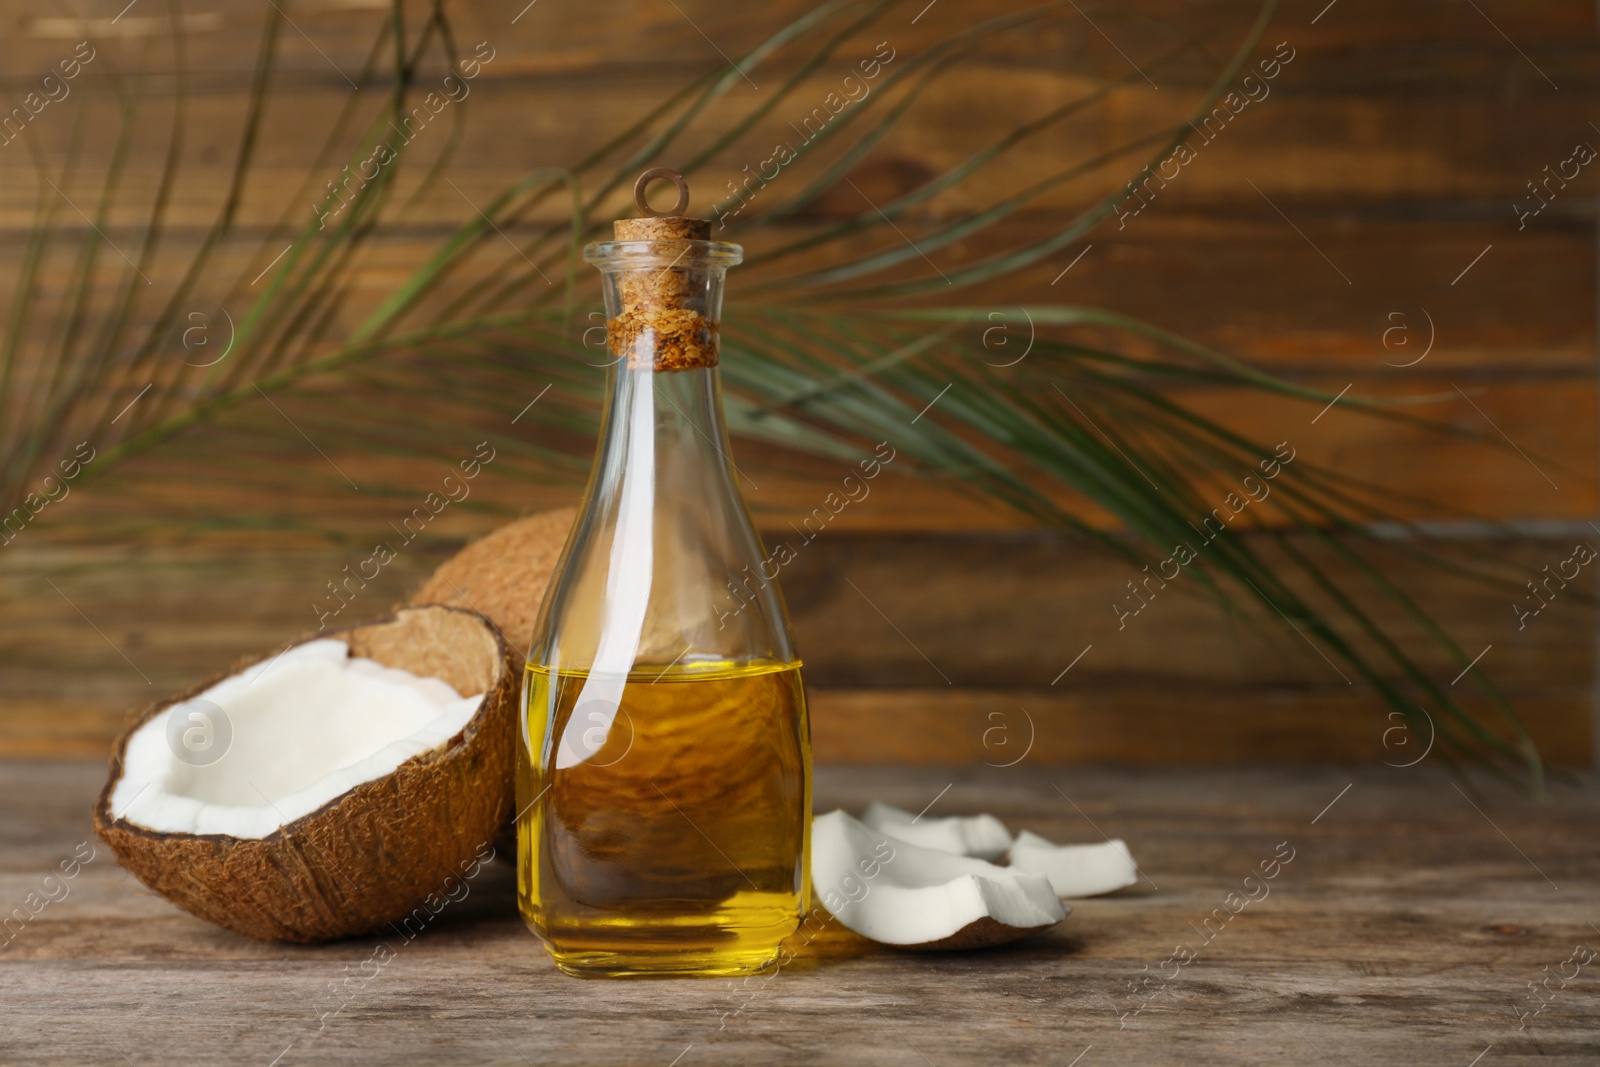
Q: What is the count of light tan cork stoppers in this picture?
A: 1